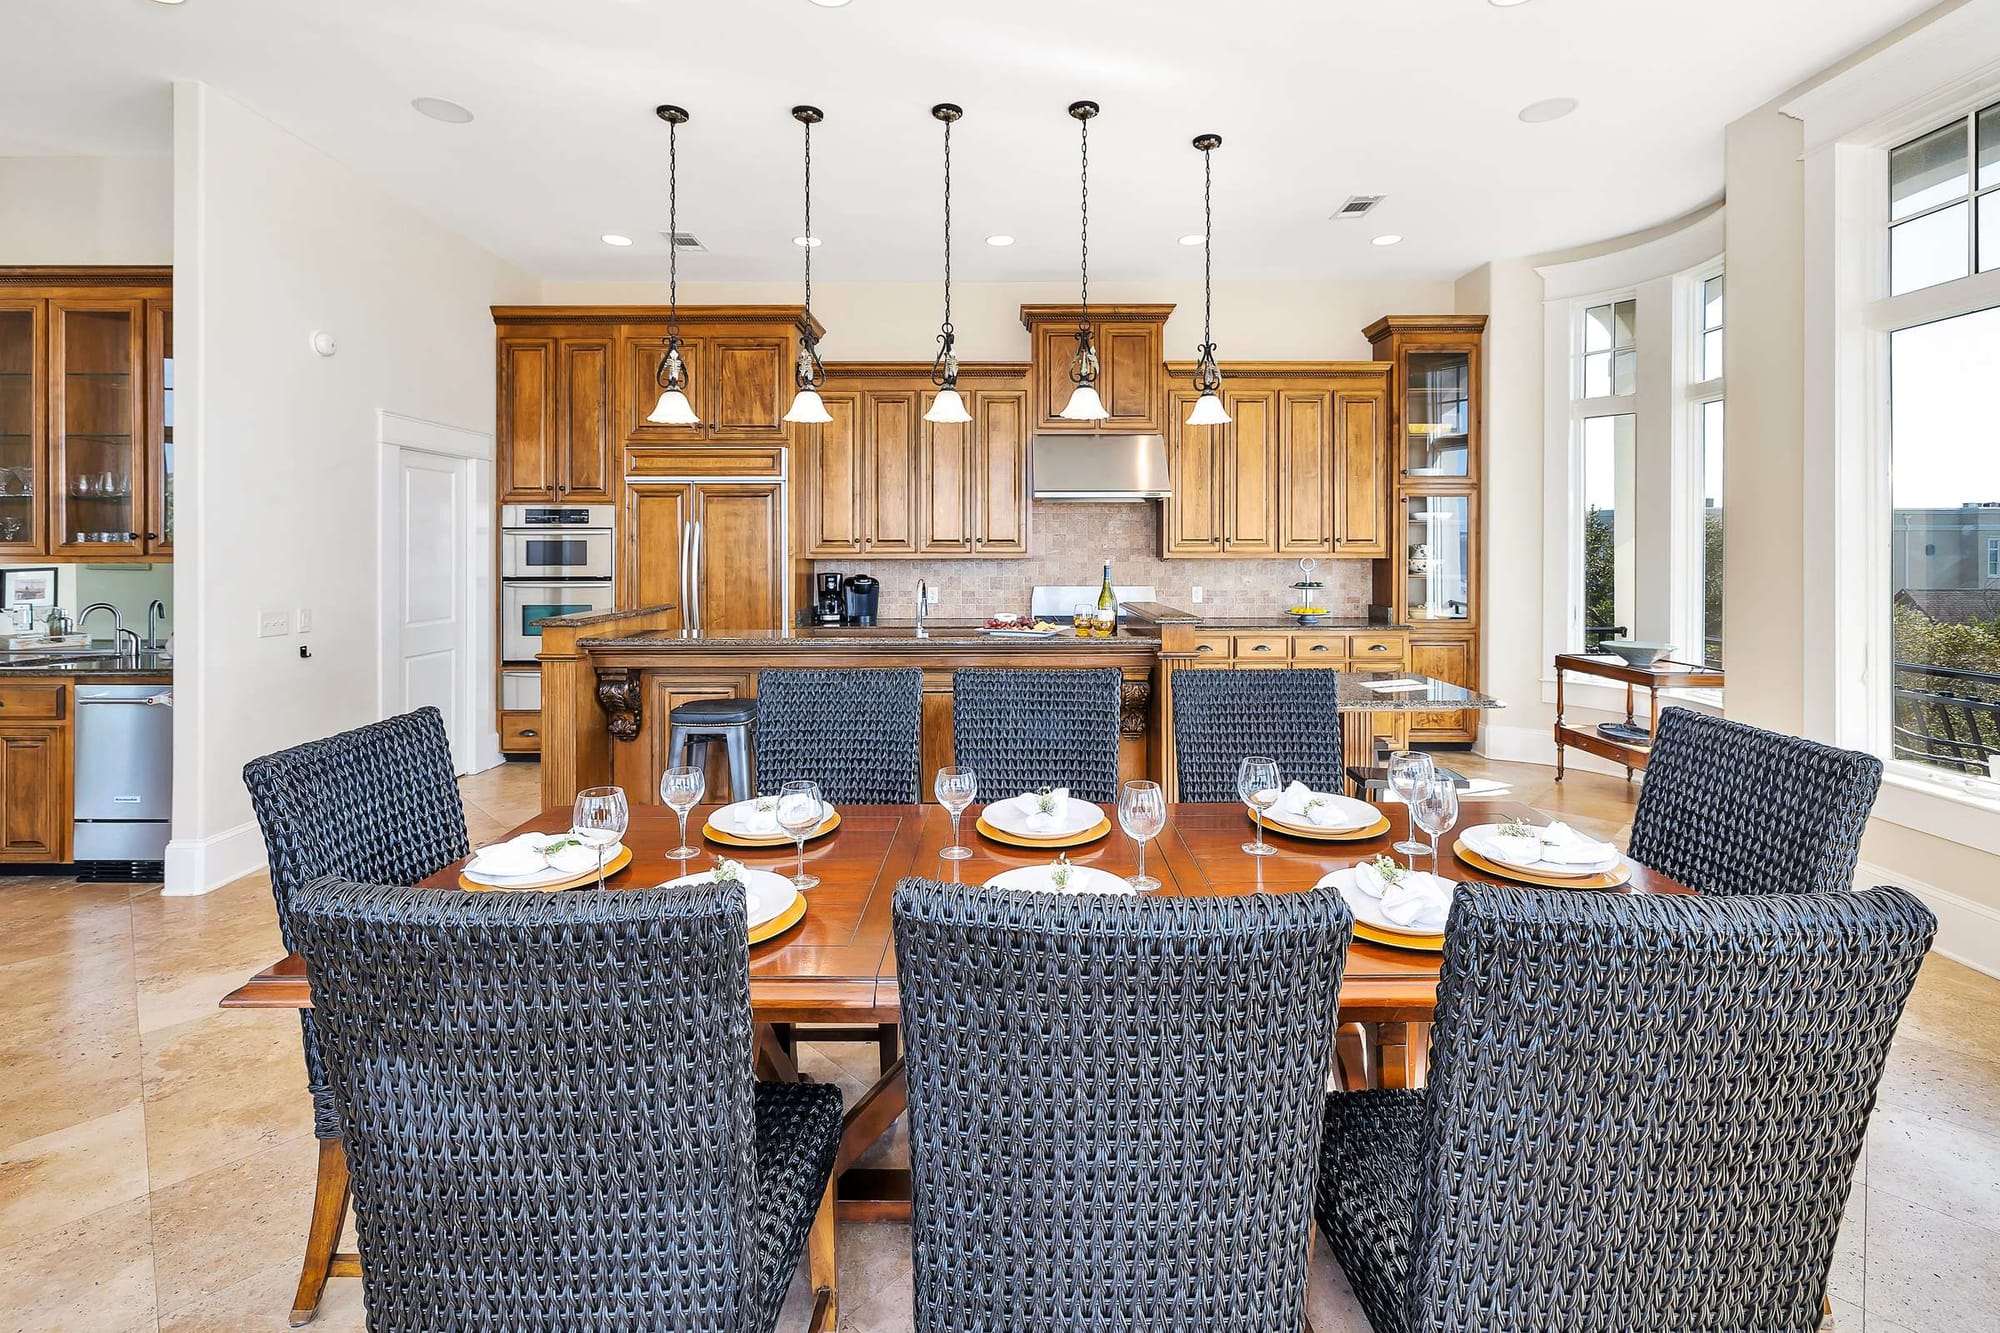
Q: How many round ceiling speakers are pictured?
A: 2